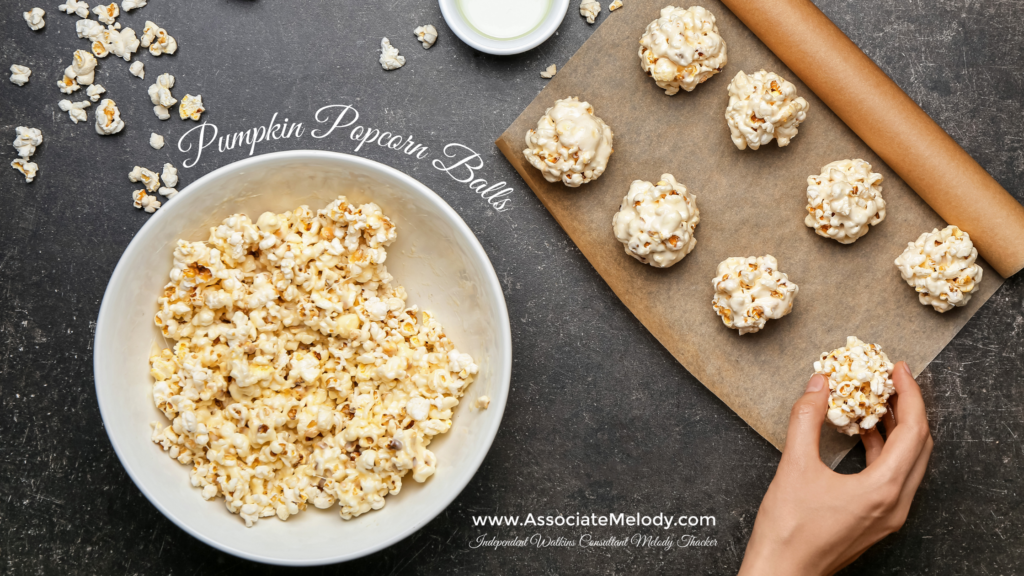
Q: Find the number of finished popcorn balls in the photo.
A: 8